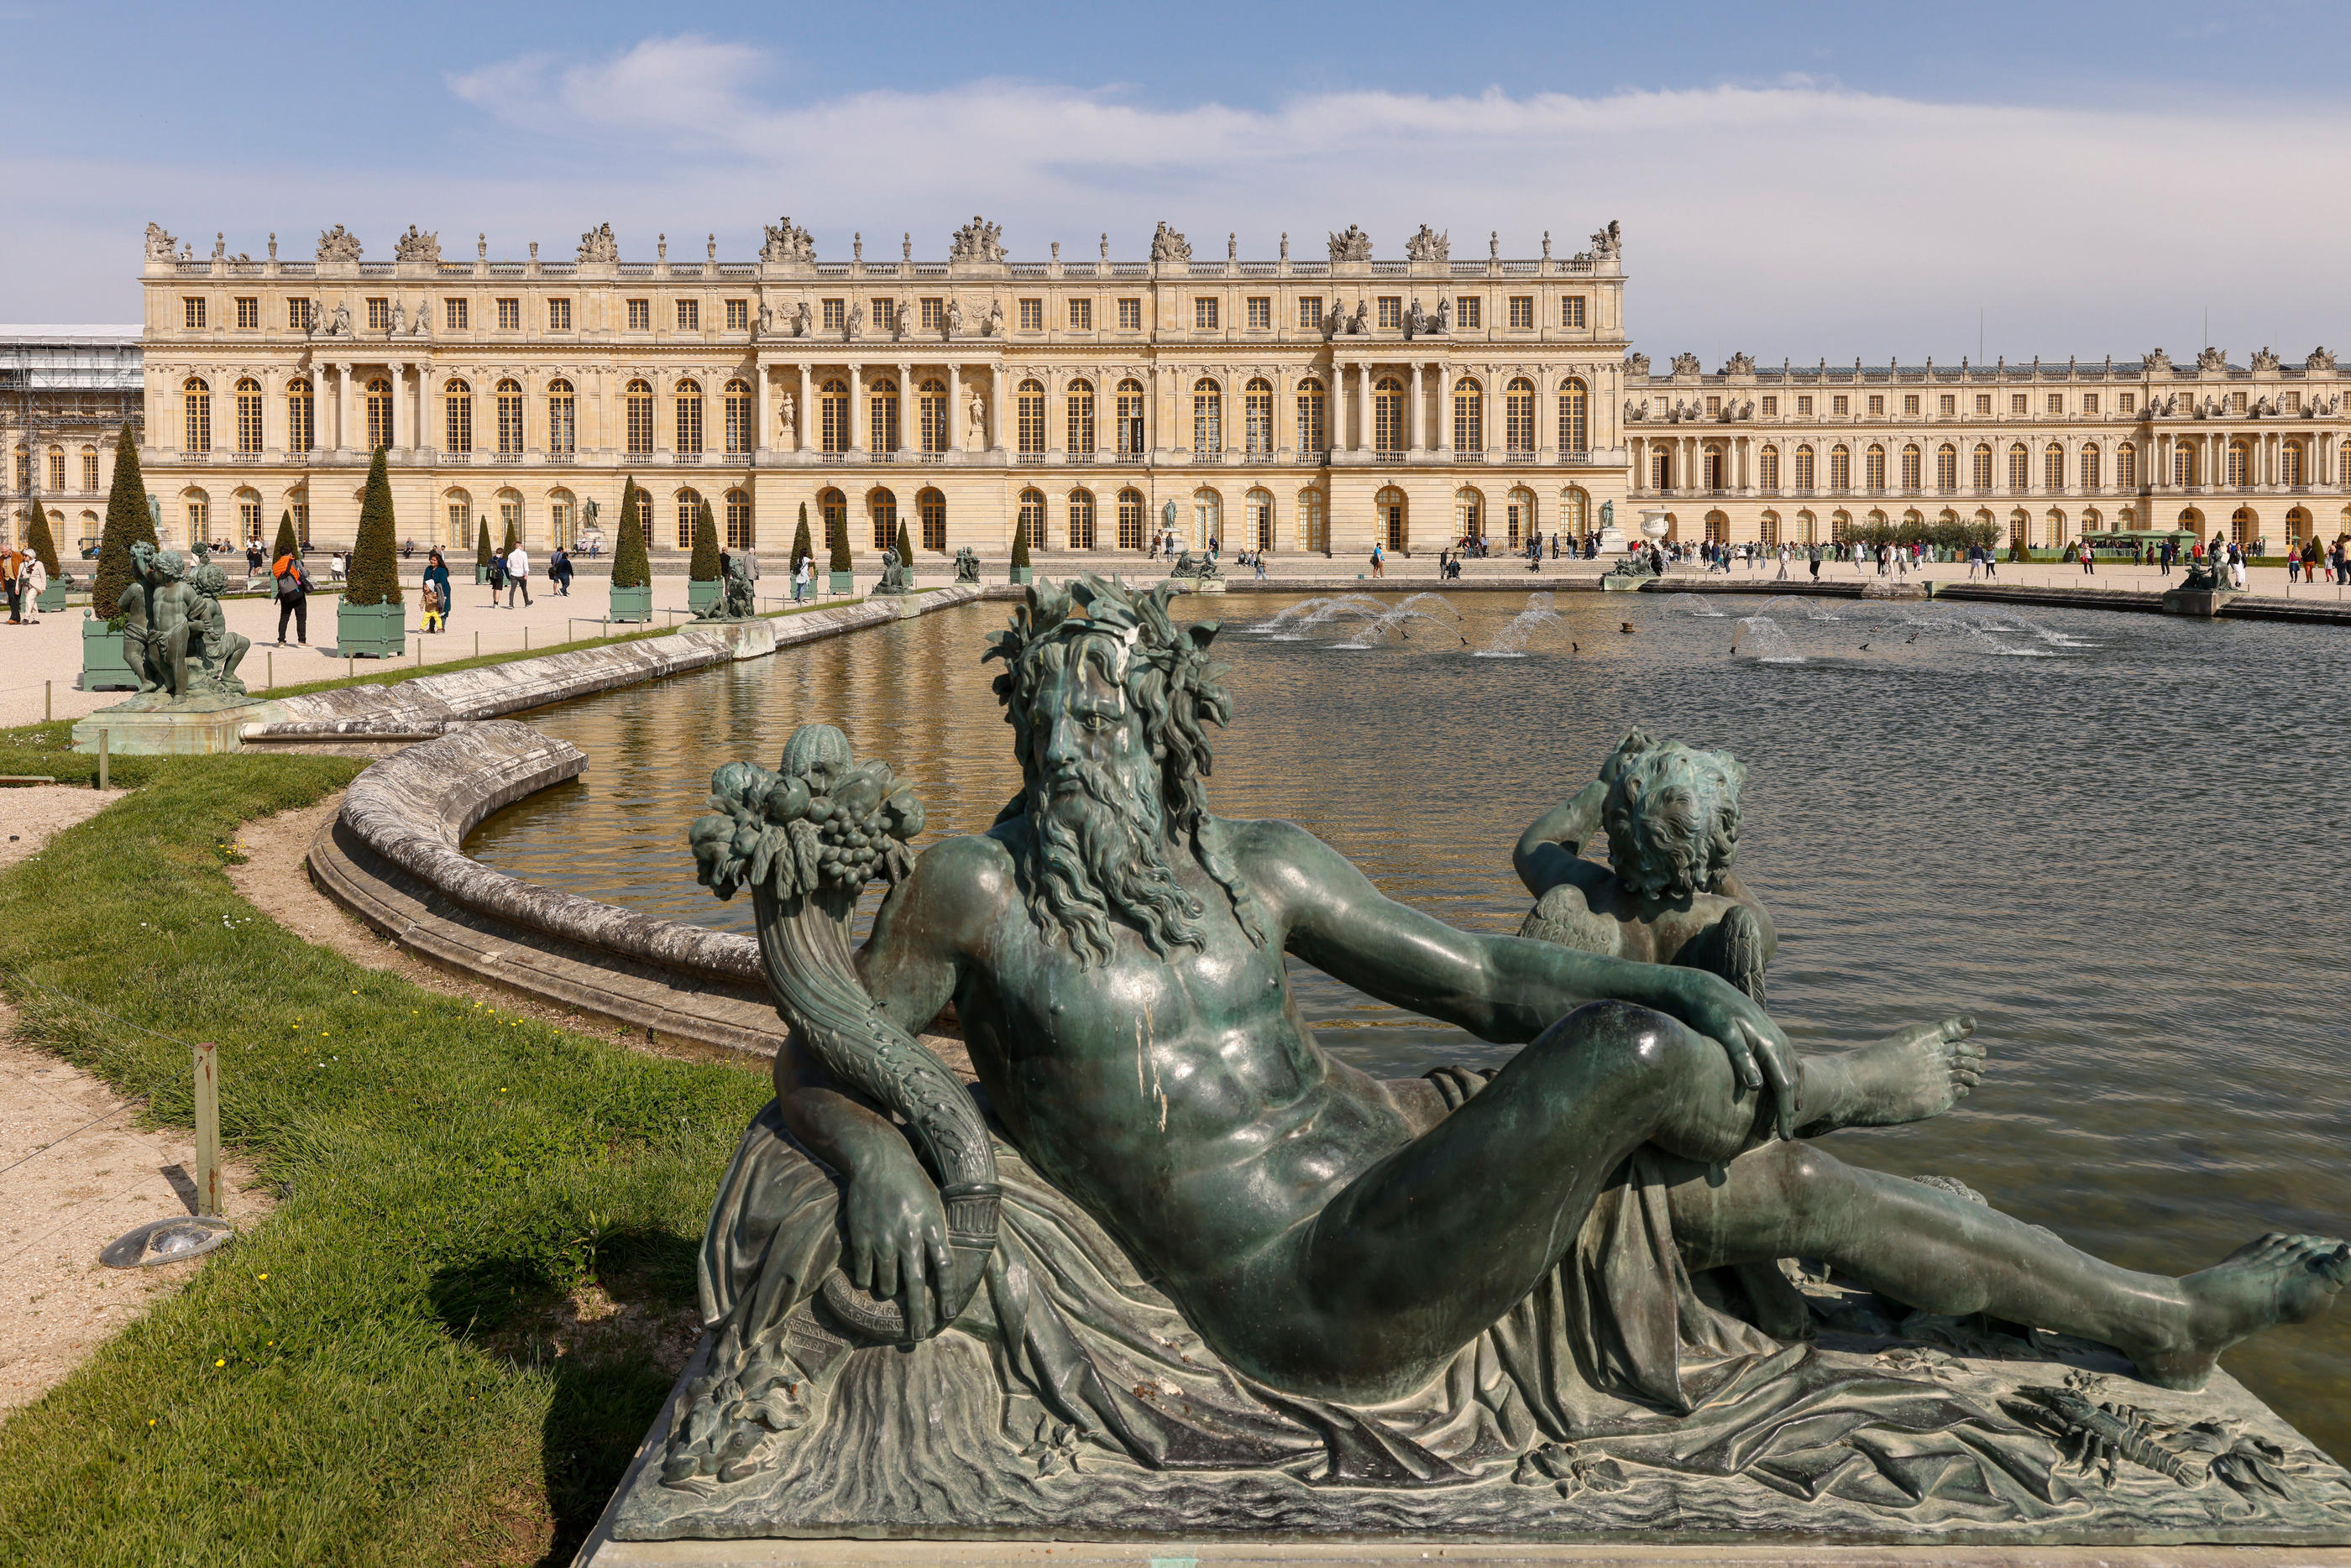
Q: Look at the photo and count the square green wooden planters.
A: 12